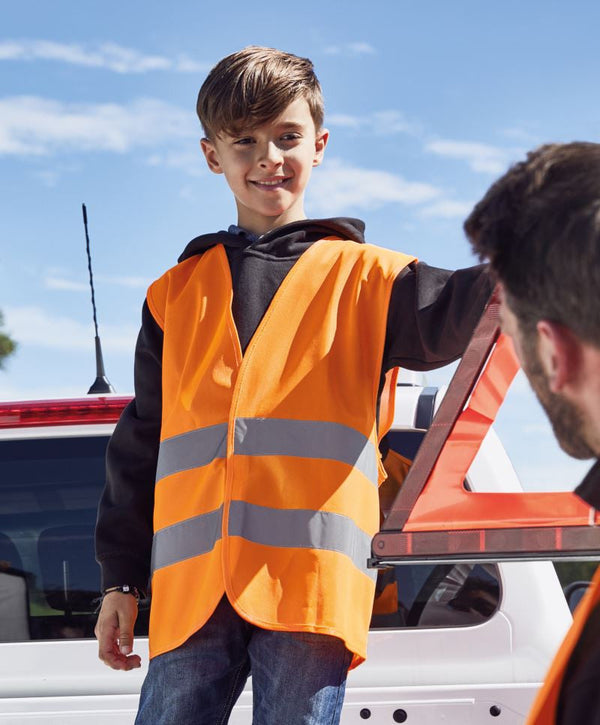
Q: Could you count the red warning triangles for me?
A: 1